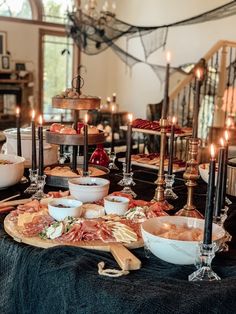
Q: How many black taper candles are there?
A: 12